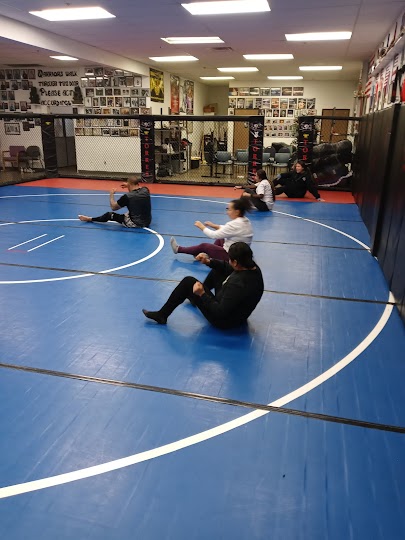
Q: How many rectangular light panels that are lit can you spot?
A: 11